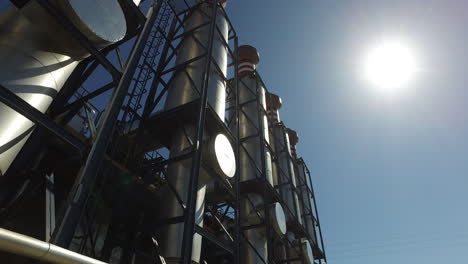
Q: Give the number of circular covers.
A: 4